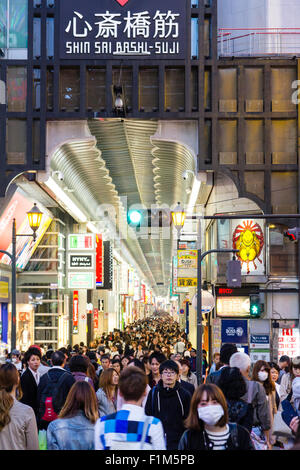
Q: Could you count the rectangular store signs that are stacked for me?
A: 3